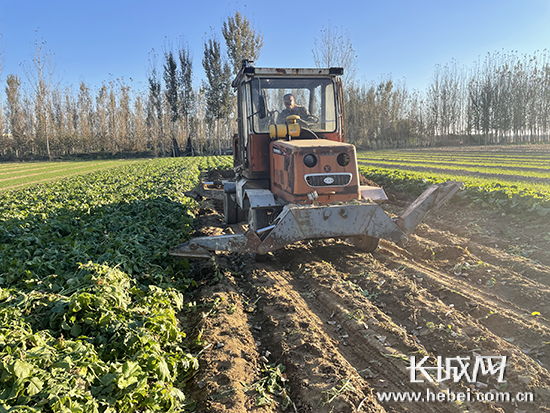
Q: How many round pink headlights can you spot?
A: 0